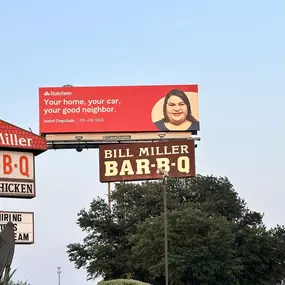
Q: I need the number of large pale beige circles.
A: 1